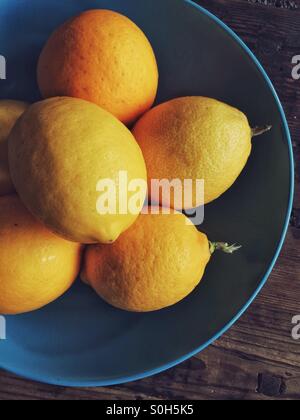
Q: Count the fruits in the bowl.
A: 6